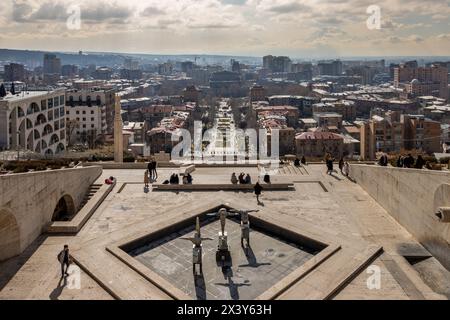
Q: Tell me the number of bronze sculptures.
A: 3